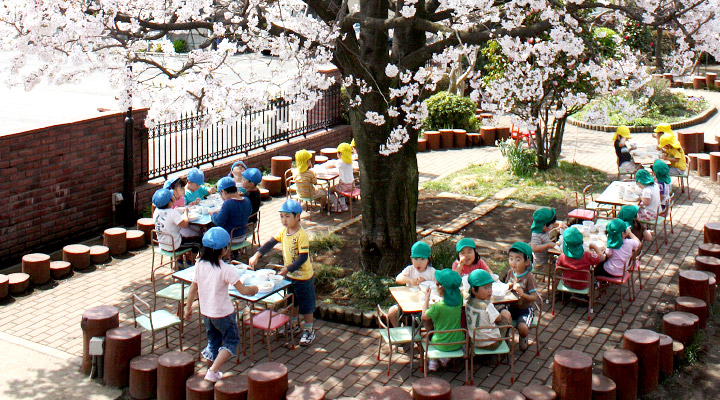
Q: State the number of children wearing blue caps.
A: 8